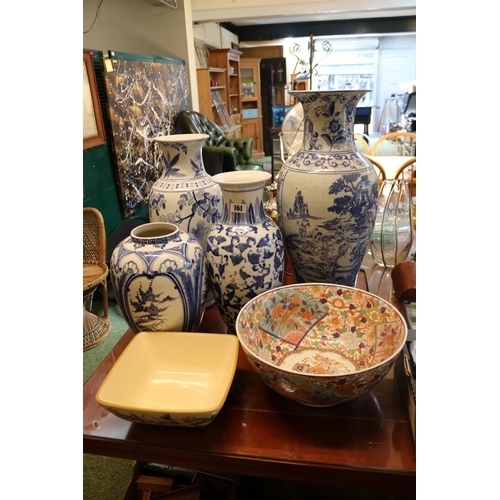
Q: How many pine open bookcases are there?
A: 2